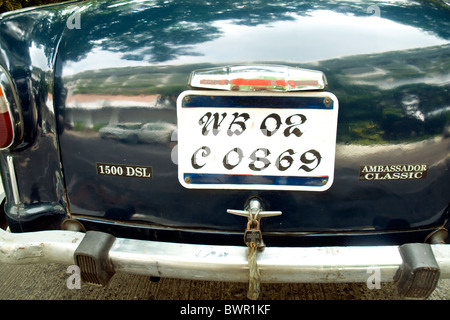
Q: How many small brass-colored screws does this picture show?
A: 4